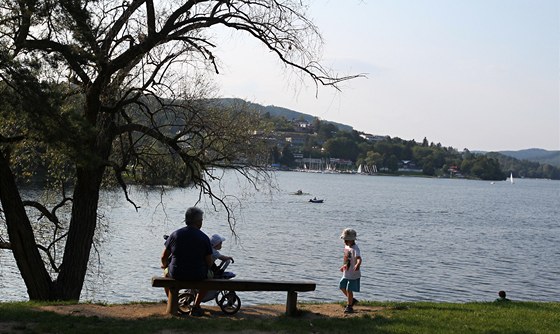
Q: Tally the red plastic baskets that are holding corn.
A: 0